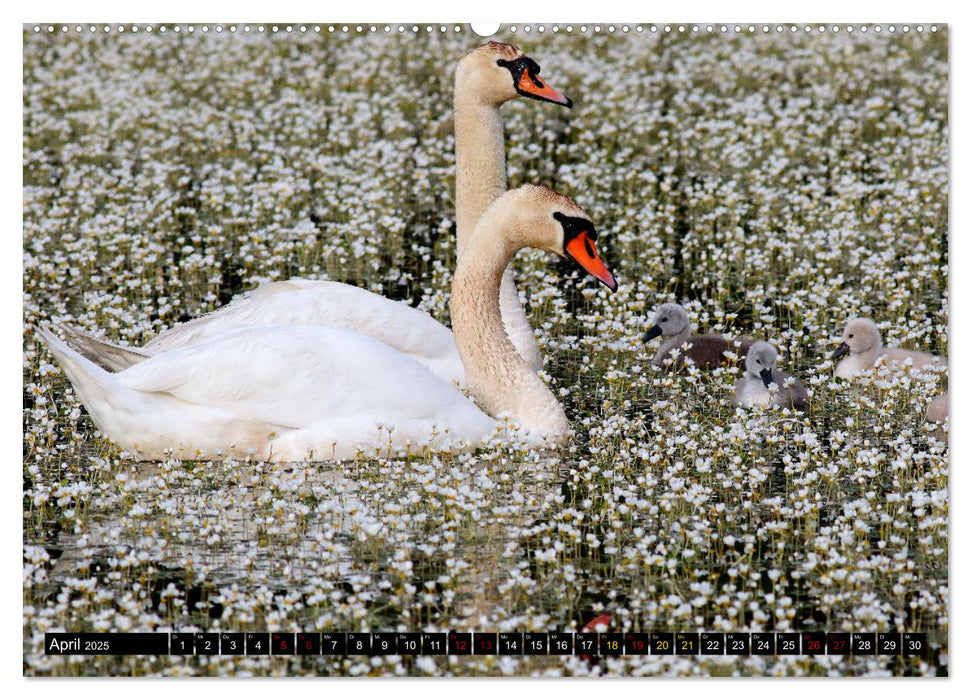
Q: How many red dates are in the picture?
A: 7